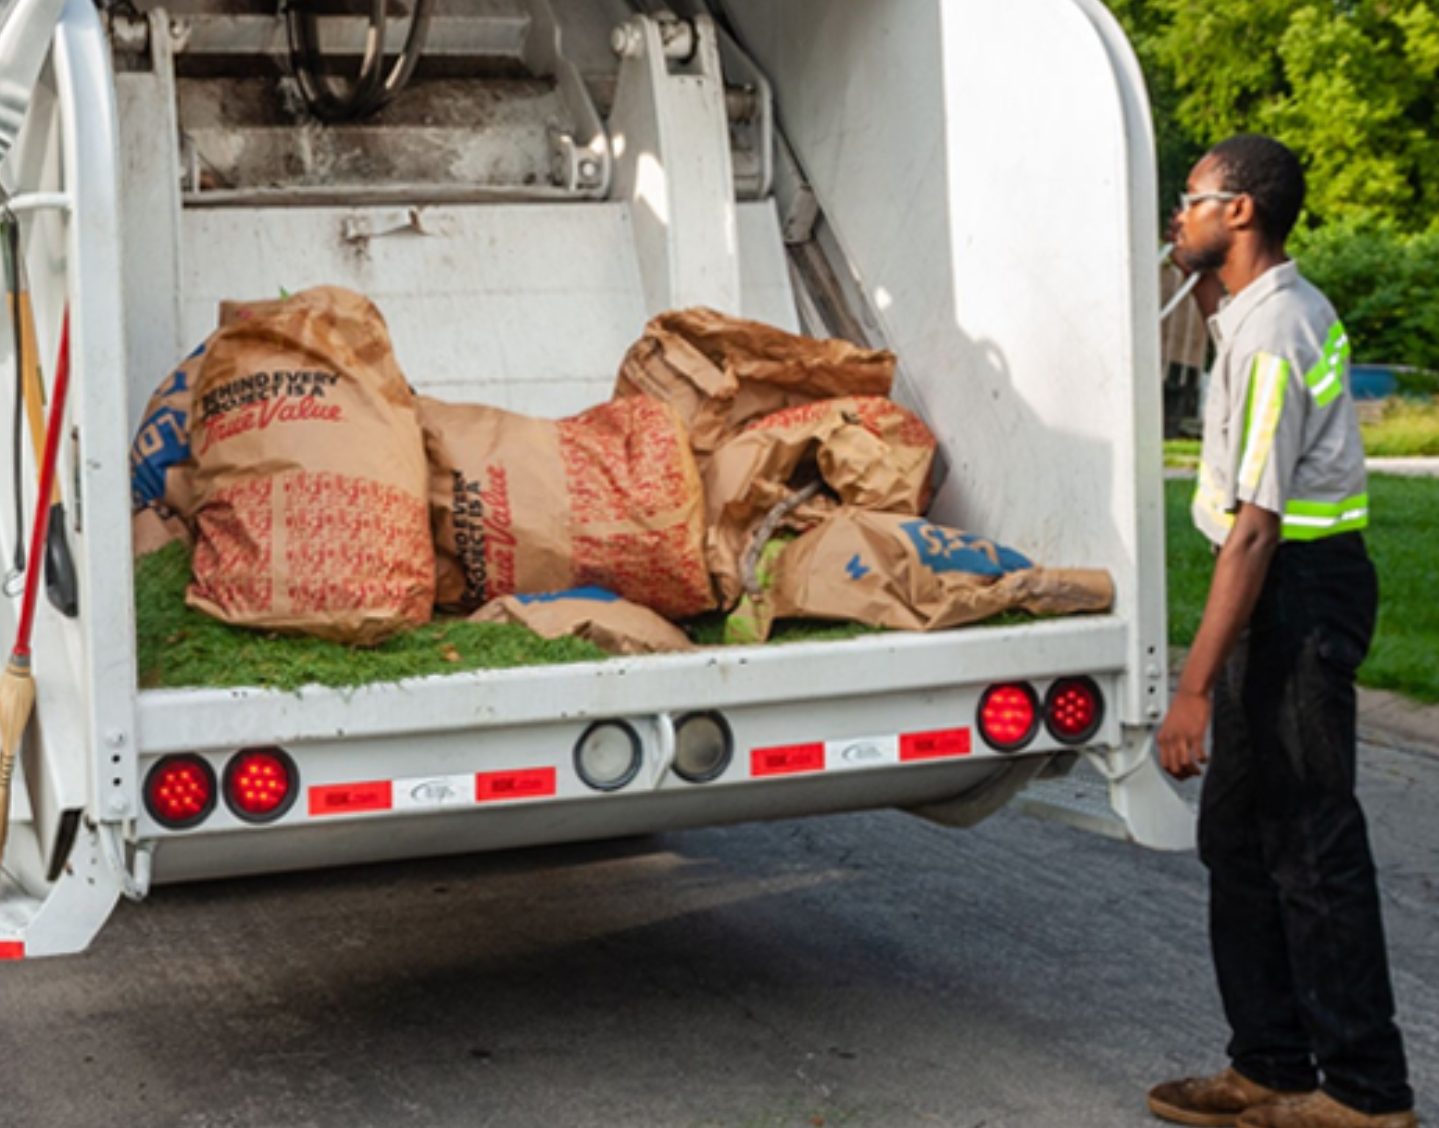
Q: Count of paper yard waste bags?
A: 7